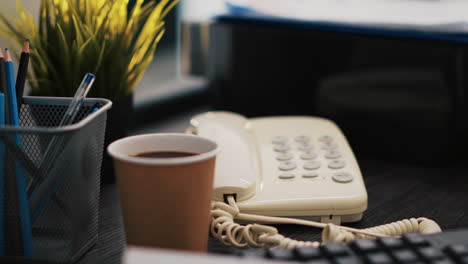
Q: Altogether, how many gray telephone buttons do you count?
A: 15